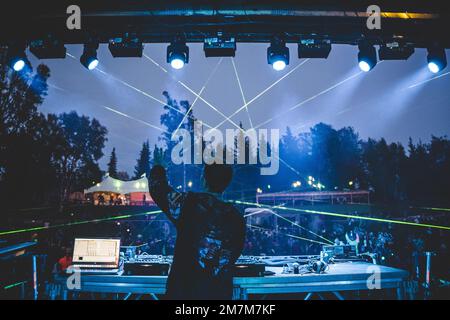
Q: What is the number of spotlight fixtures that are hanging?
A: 6